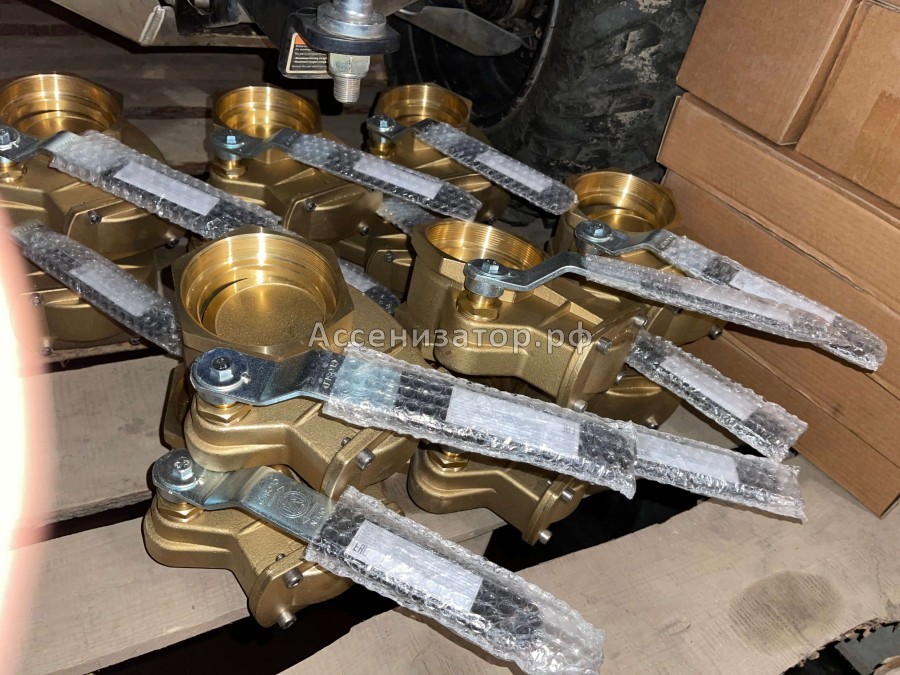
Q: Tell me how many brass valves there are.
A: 12